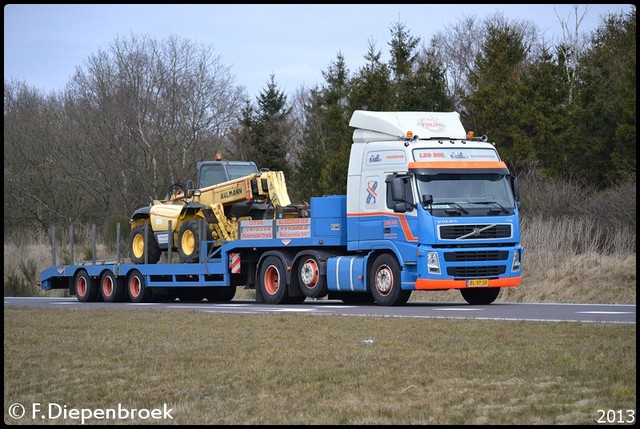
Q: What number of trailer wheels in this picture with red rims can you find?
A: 3